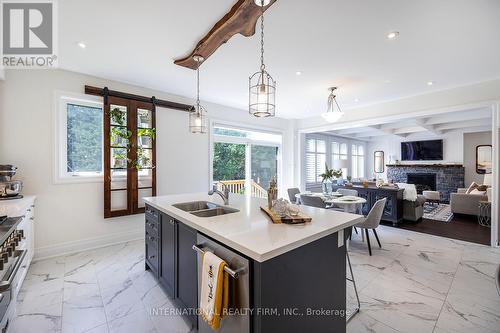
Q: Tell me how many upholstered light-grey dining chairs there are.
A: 4